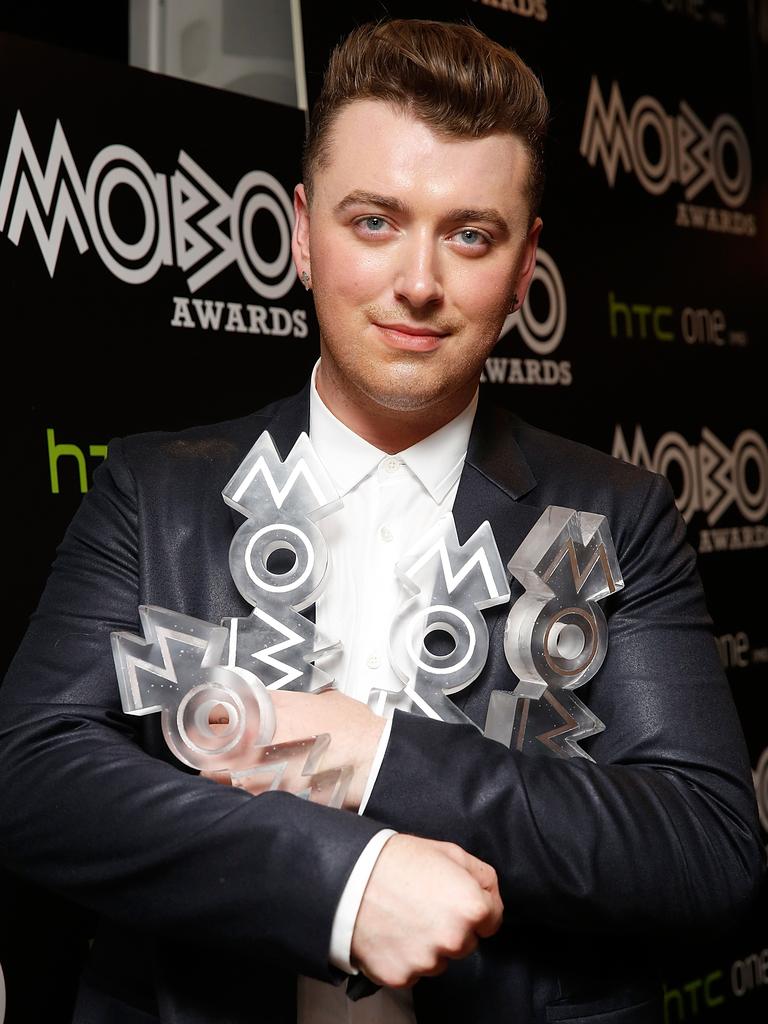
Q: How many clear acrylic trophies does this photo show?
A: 4